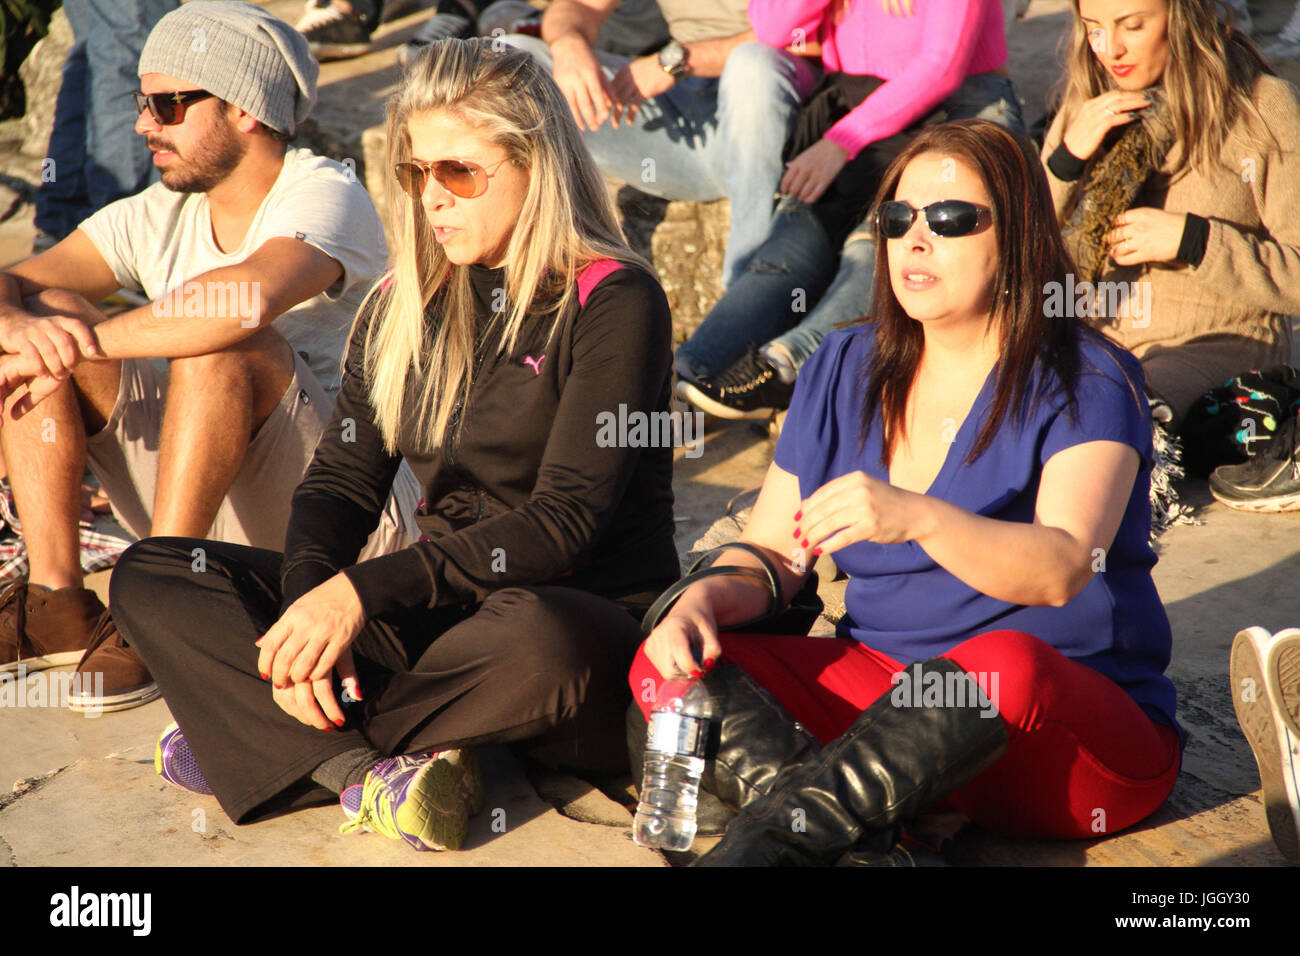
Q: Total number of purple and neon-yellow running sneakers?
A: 2